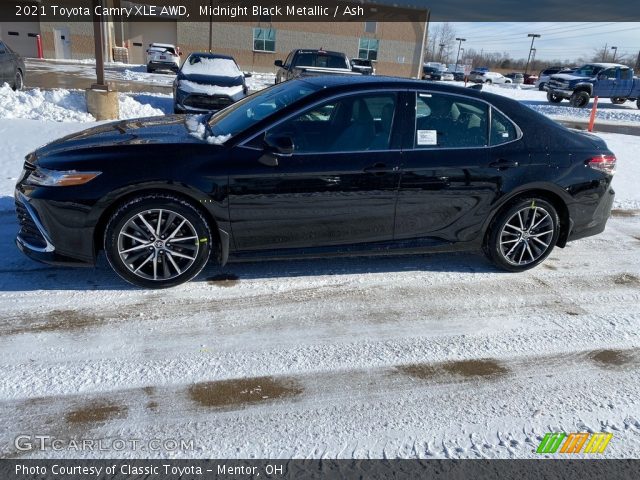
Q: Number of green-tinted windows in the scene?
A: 2